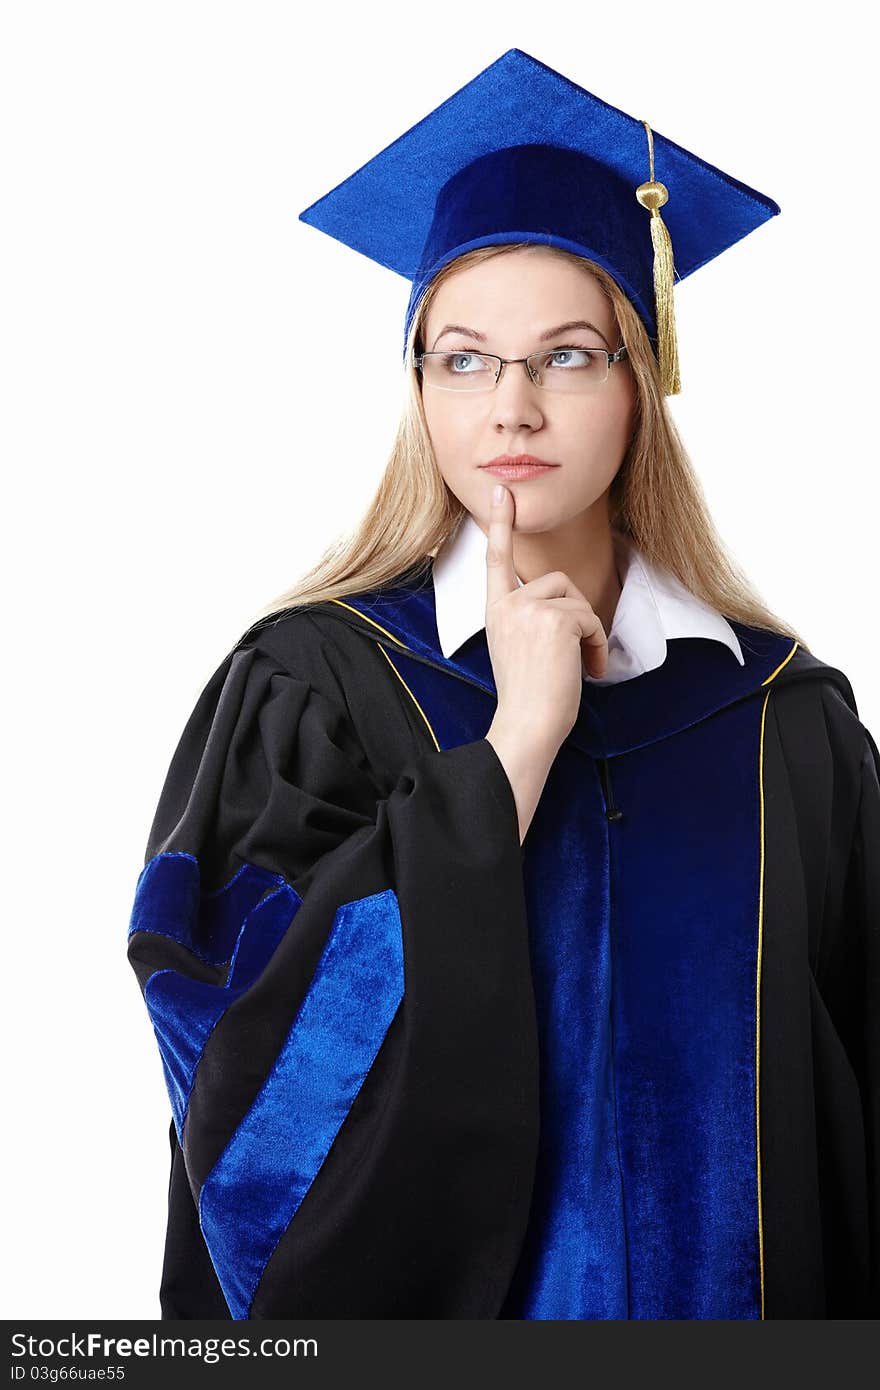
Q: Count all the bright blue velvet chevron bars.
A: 3